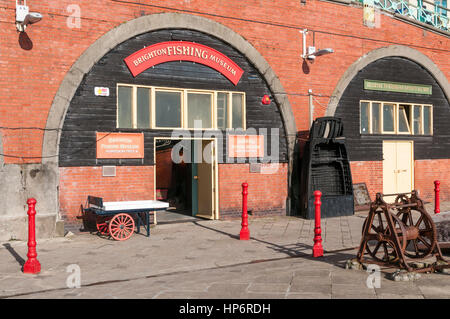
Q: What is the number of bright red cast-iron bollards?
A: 4